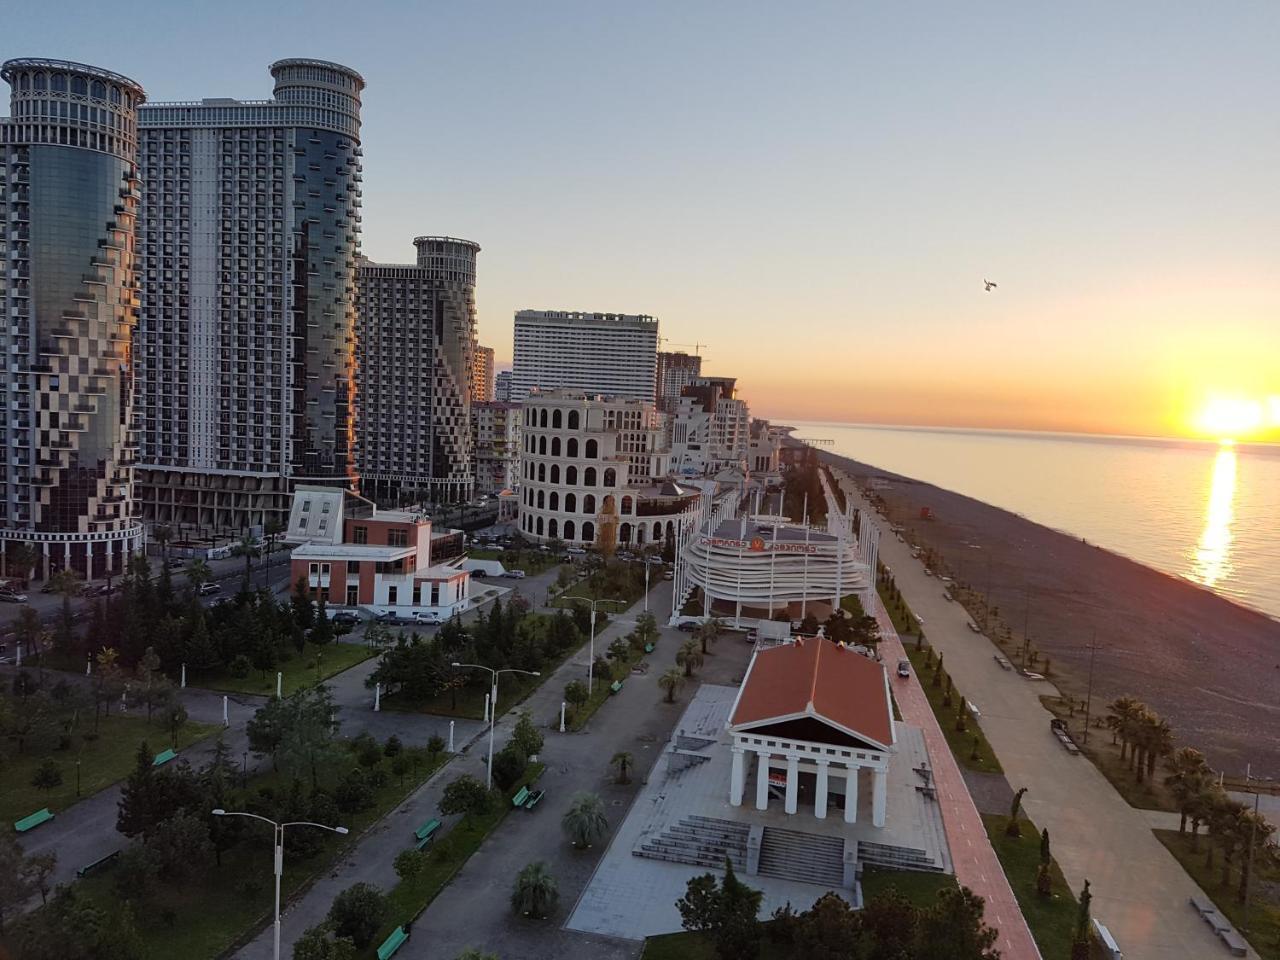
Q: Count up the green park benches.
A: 10